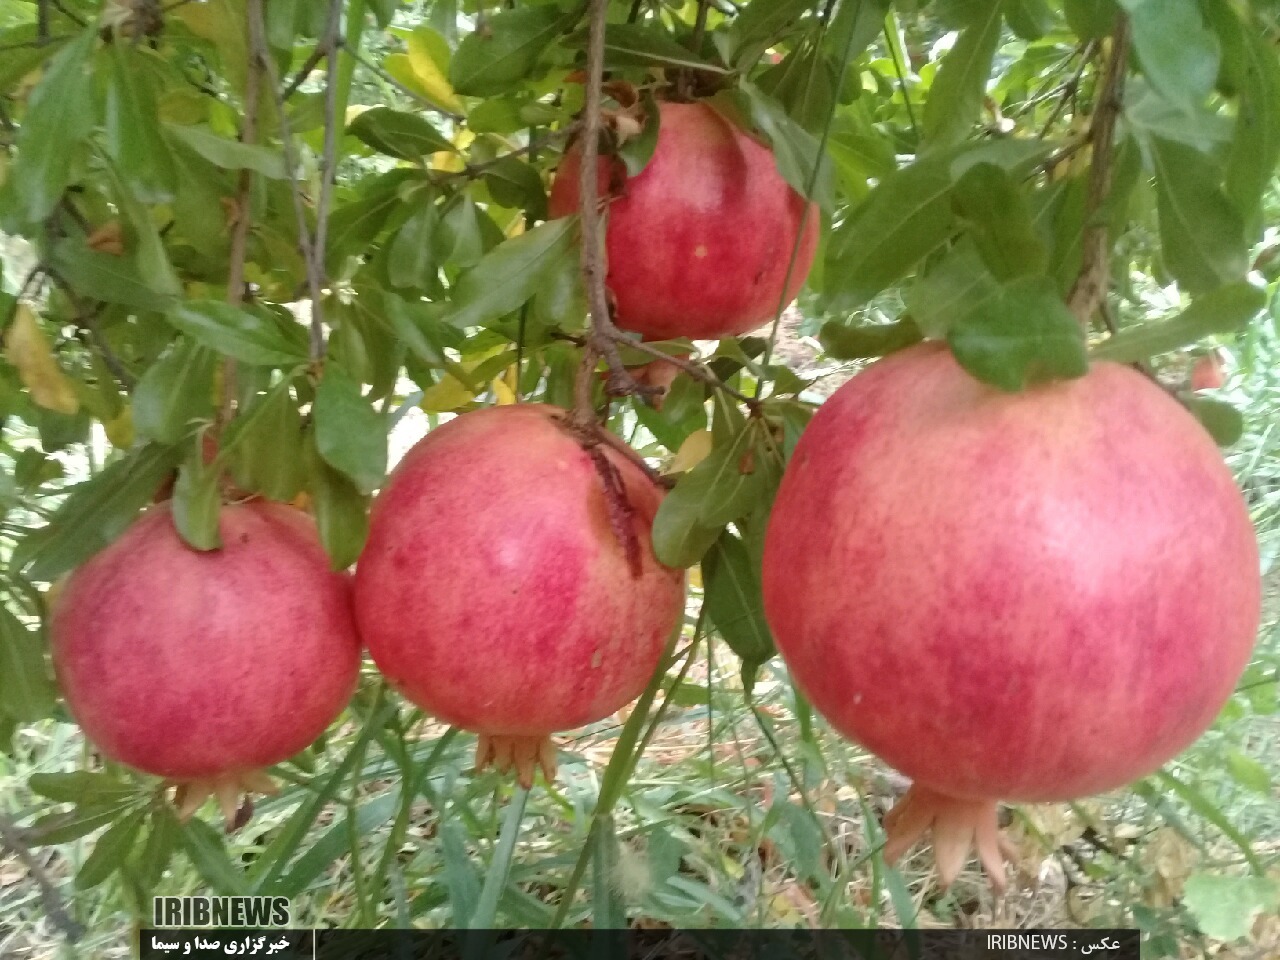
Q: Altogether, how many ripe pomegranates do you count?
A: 4